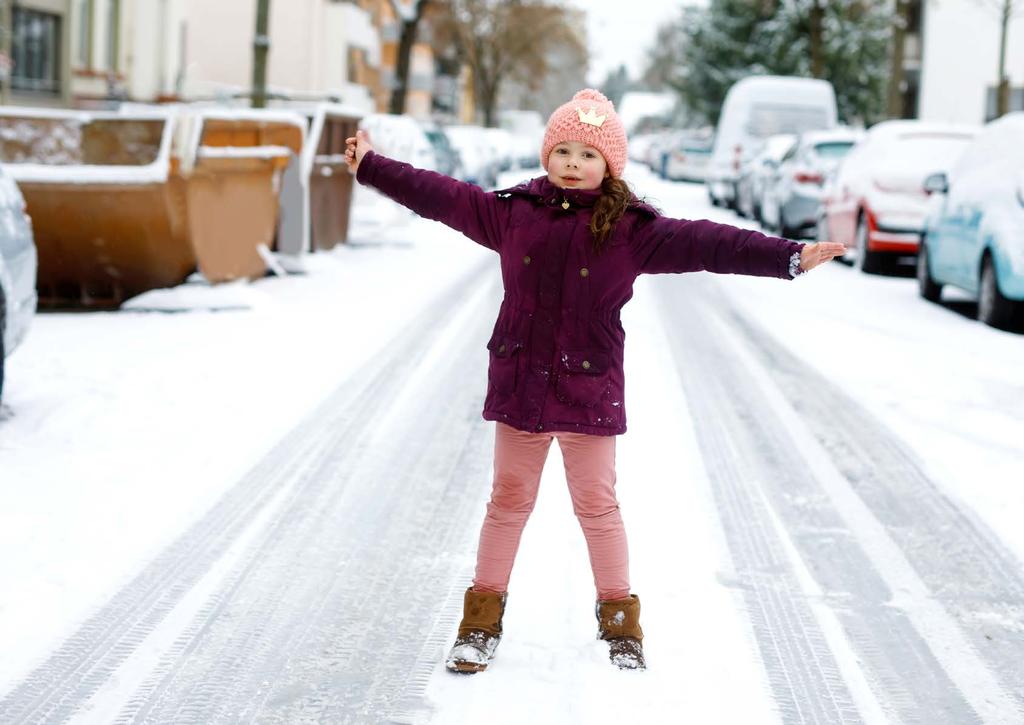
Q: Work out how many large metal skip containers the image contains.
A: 3